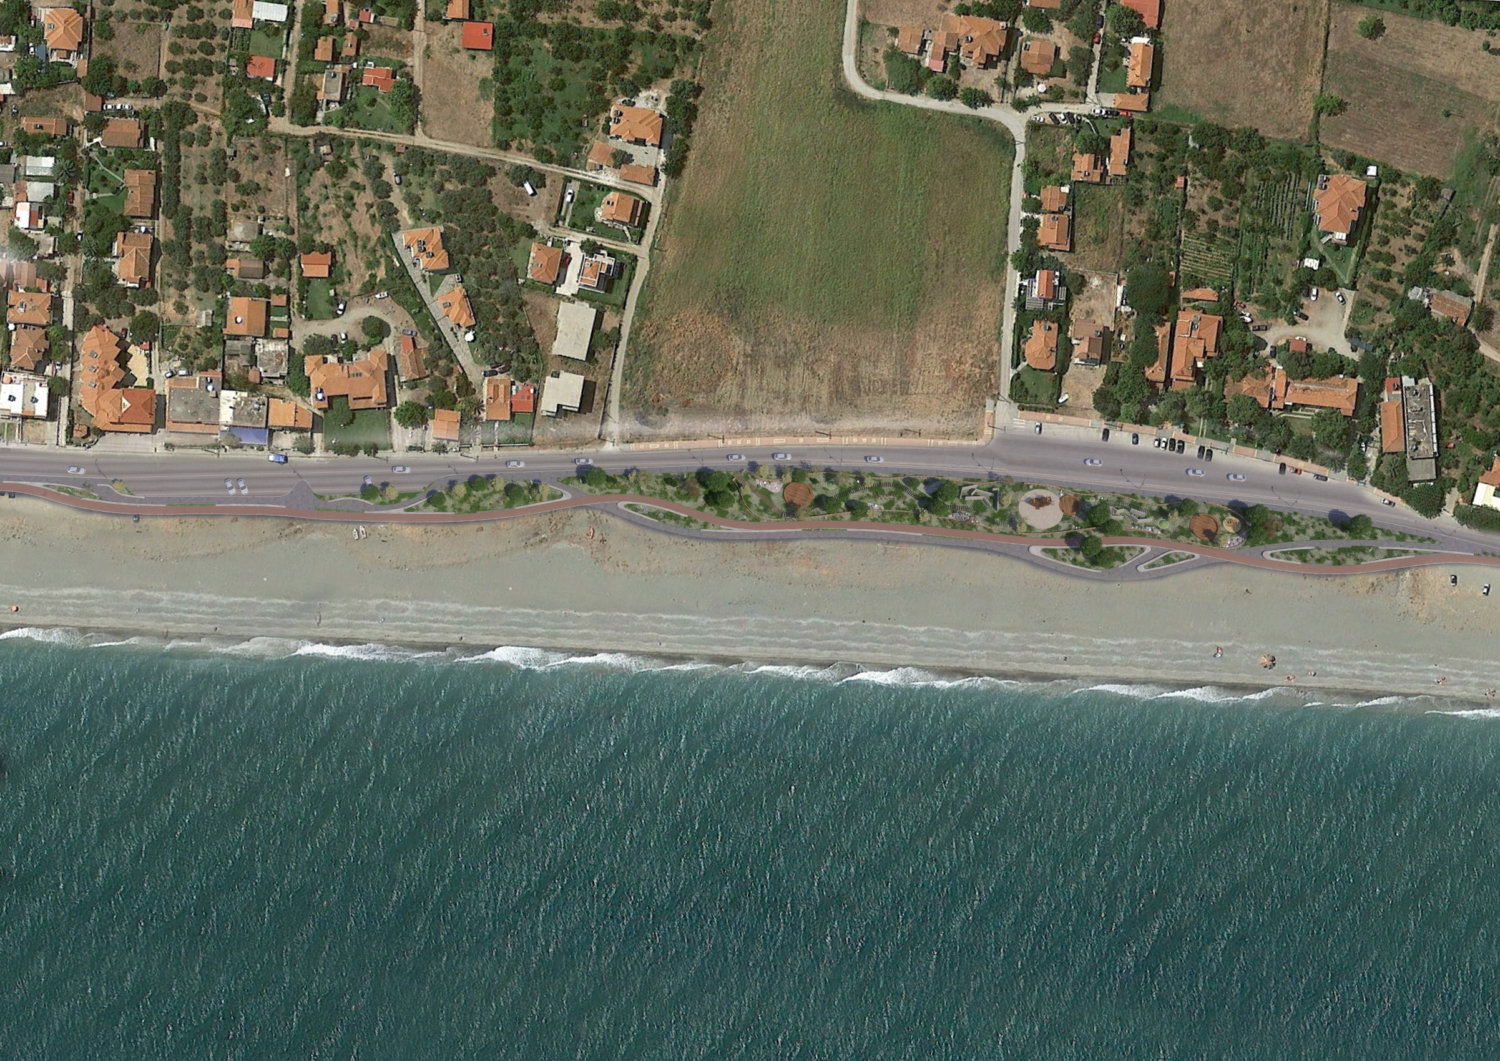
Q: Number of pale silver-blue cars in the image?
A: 13